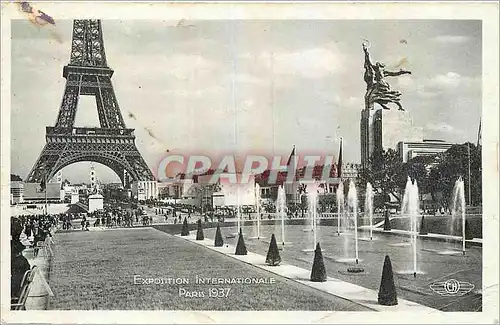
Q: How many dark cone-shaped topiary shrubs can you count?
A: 10